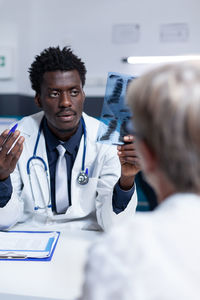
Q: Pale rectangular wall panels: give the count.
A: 2